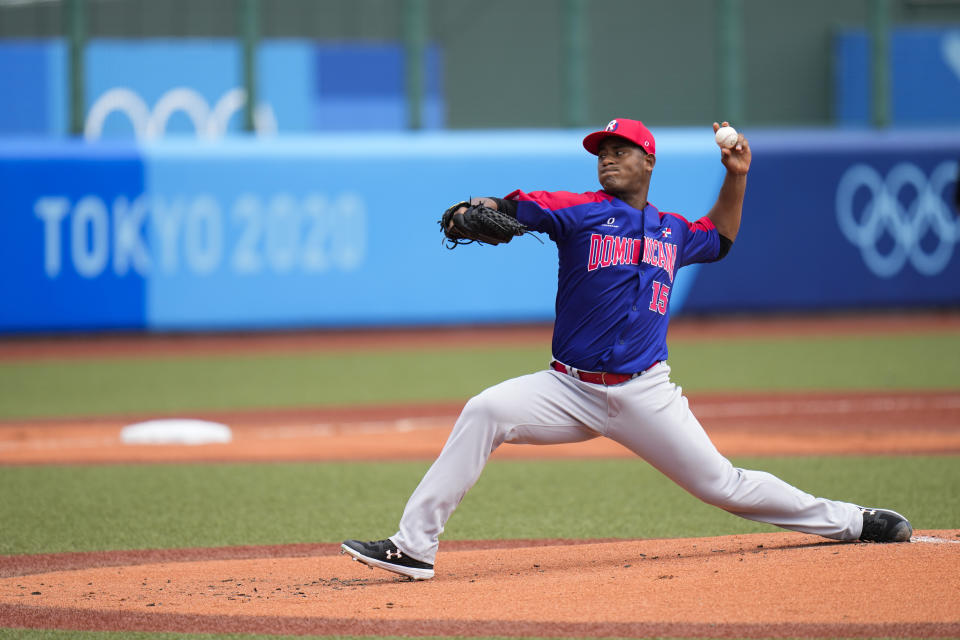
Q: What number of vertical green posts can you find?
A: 6